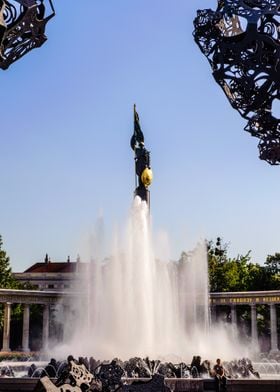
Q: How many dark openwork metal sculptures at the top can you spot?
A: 2